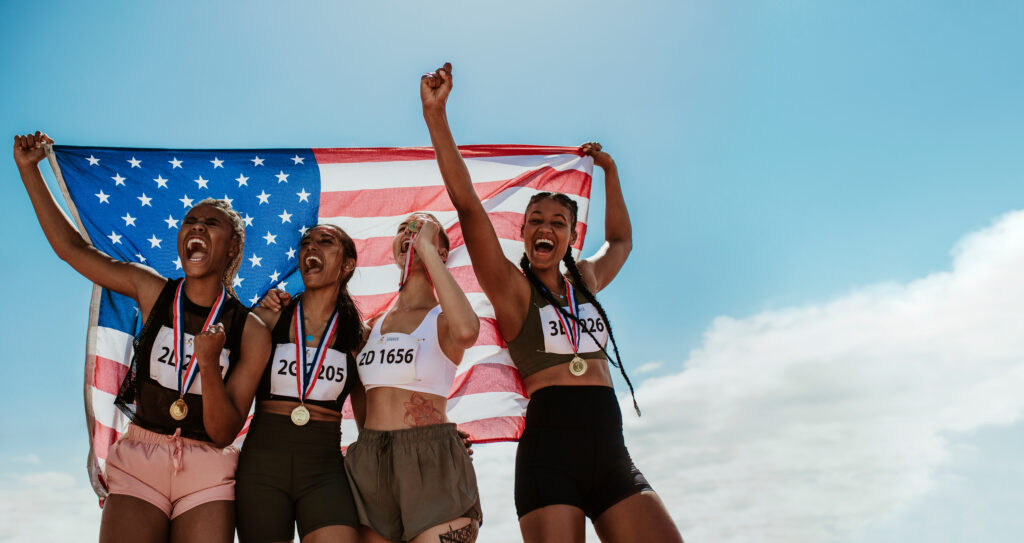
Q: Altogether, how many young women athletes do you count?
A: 4